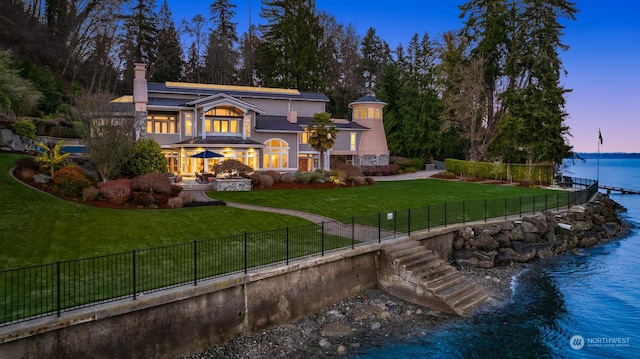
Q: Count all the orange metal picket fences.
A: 0